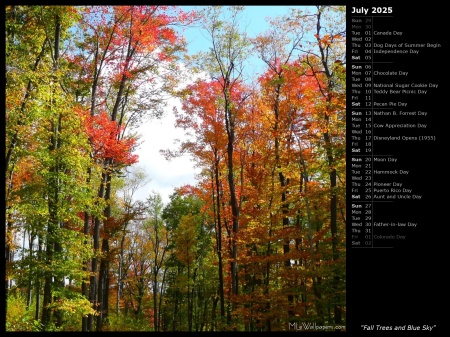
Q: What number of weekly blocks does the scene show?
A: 5